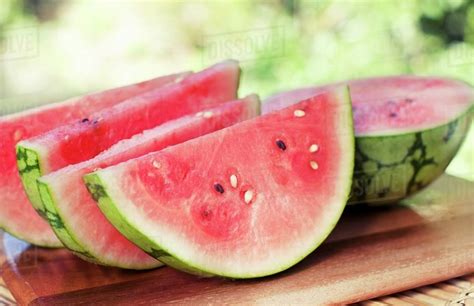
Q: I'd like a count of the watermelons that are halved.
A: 1